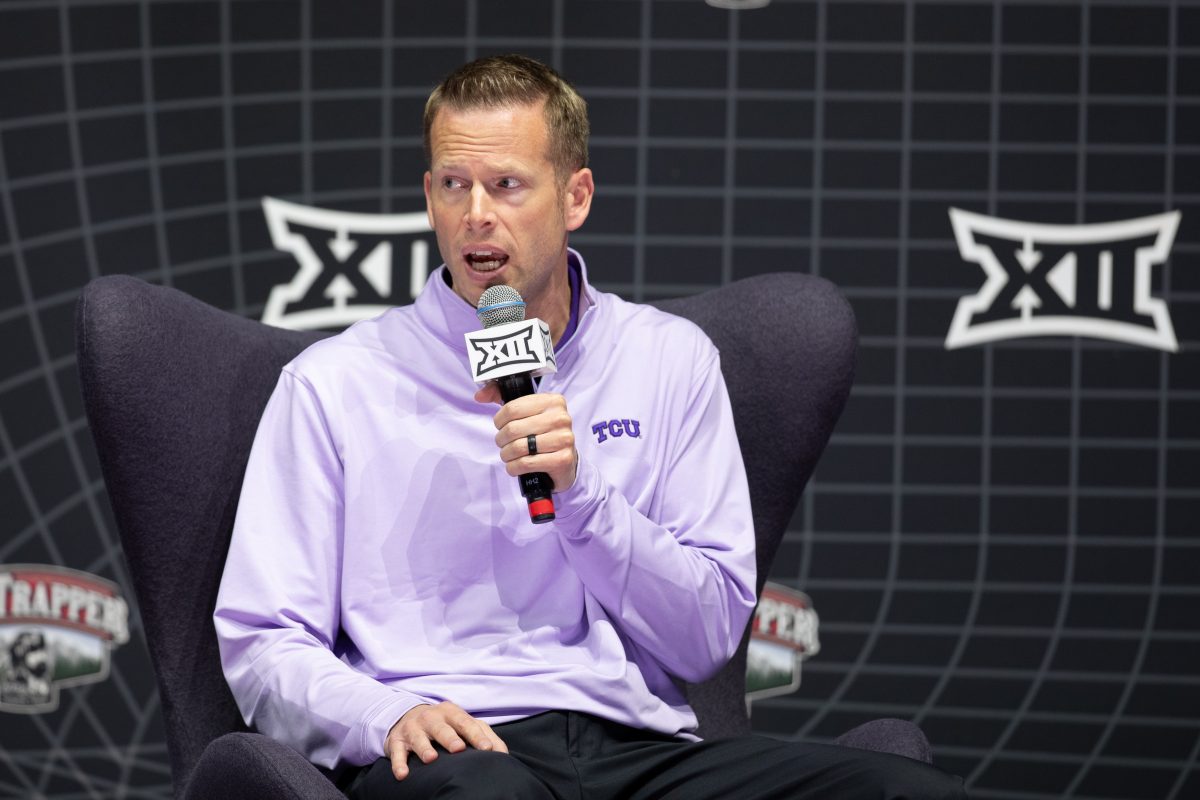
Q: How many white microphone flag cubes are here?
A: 1